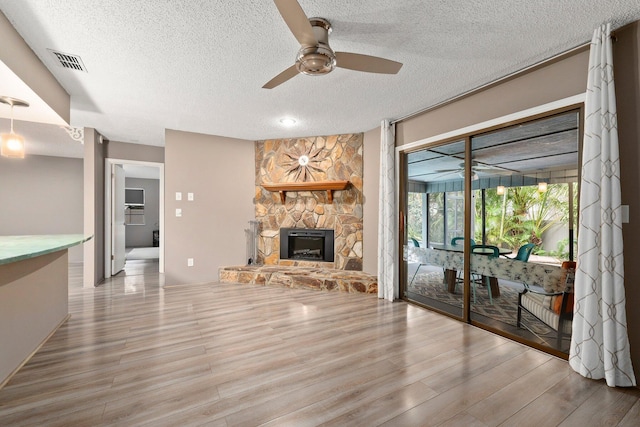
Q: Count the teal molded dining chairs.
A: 4